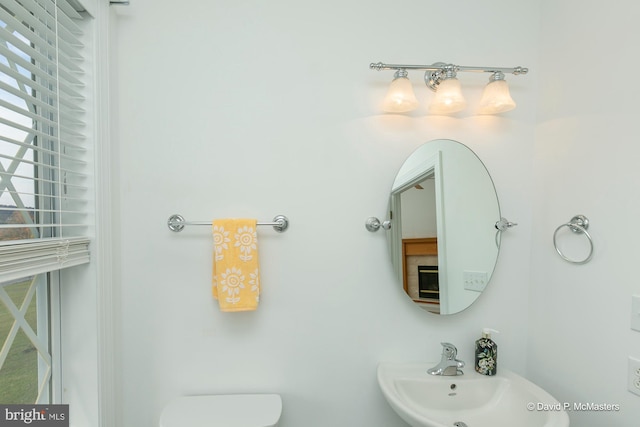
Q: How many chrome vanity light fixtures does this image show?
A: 1